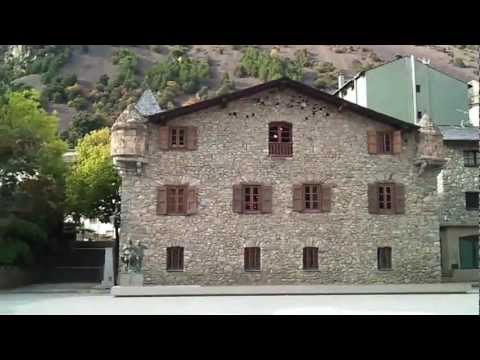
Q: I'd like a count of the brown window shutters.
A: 12